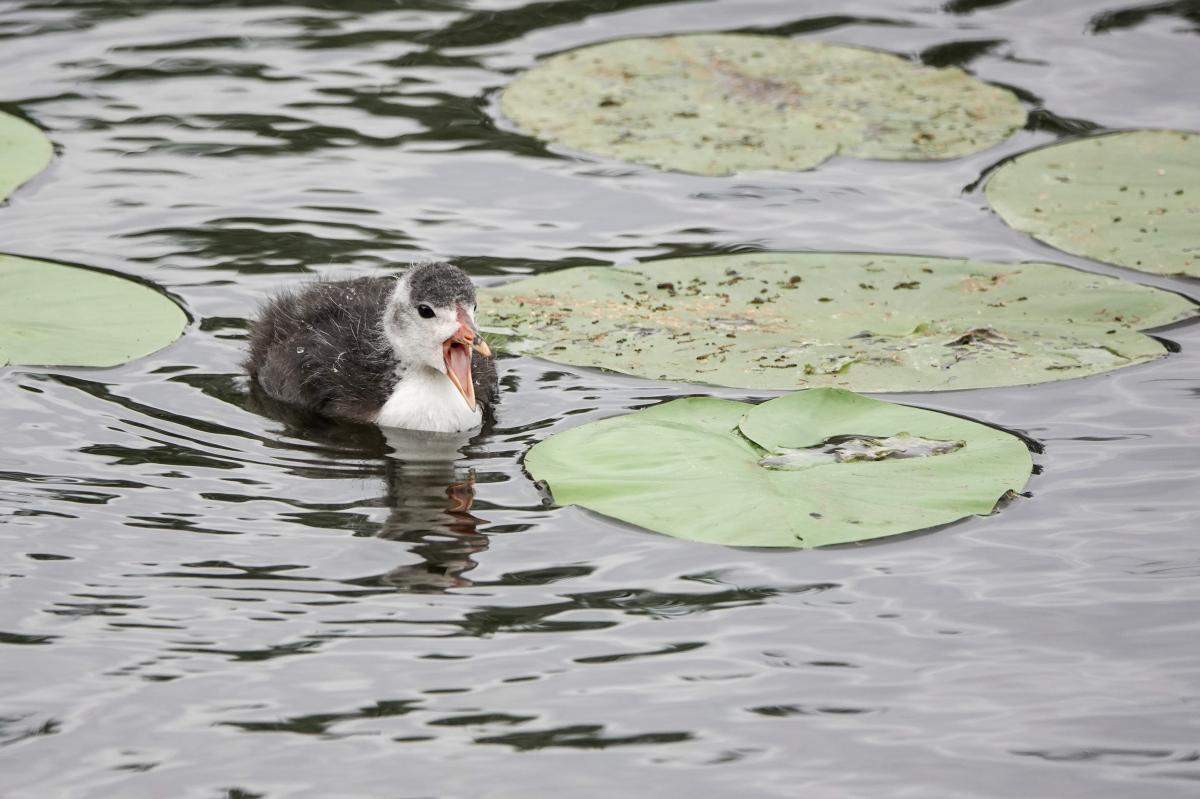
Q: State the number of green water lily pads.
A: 6